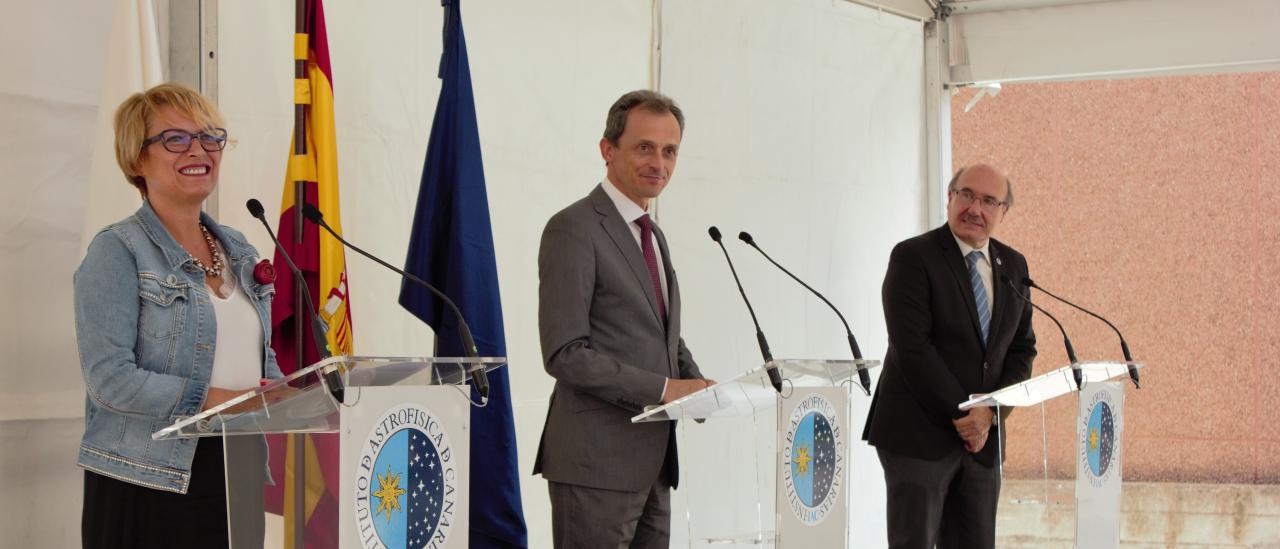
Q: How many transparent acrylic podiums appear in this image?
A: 3